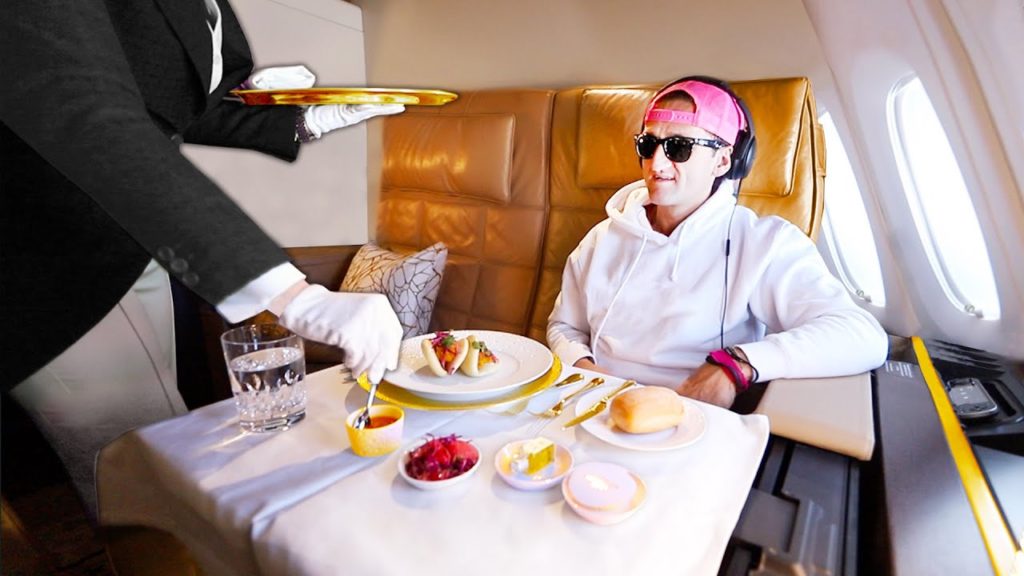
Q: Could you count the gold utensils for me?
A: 3